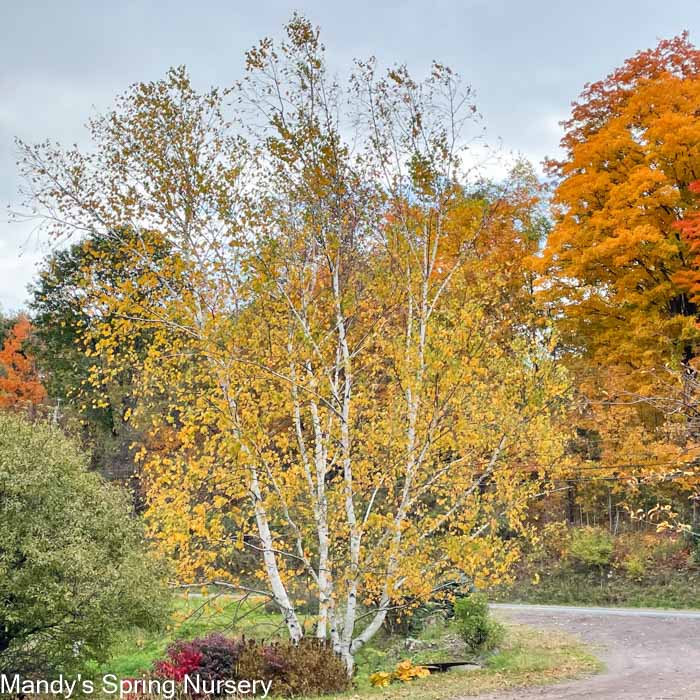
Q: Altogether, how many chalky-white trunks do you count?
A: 5